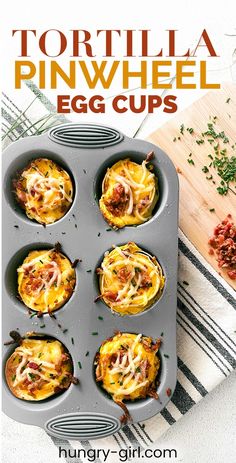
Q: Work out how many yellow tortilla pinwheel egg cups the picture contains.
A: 6